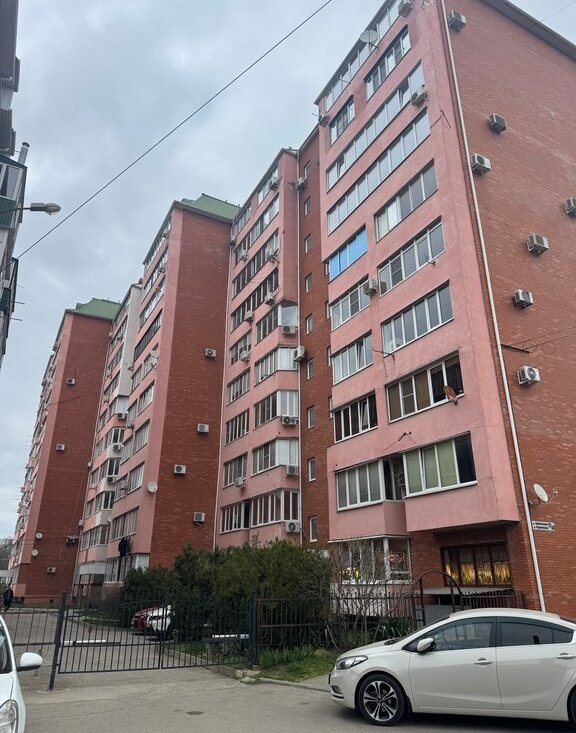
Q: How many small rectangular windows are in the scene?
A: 9